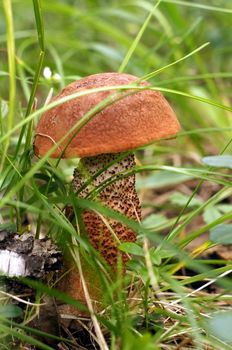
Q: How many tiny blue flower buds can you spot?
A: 0